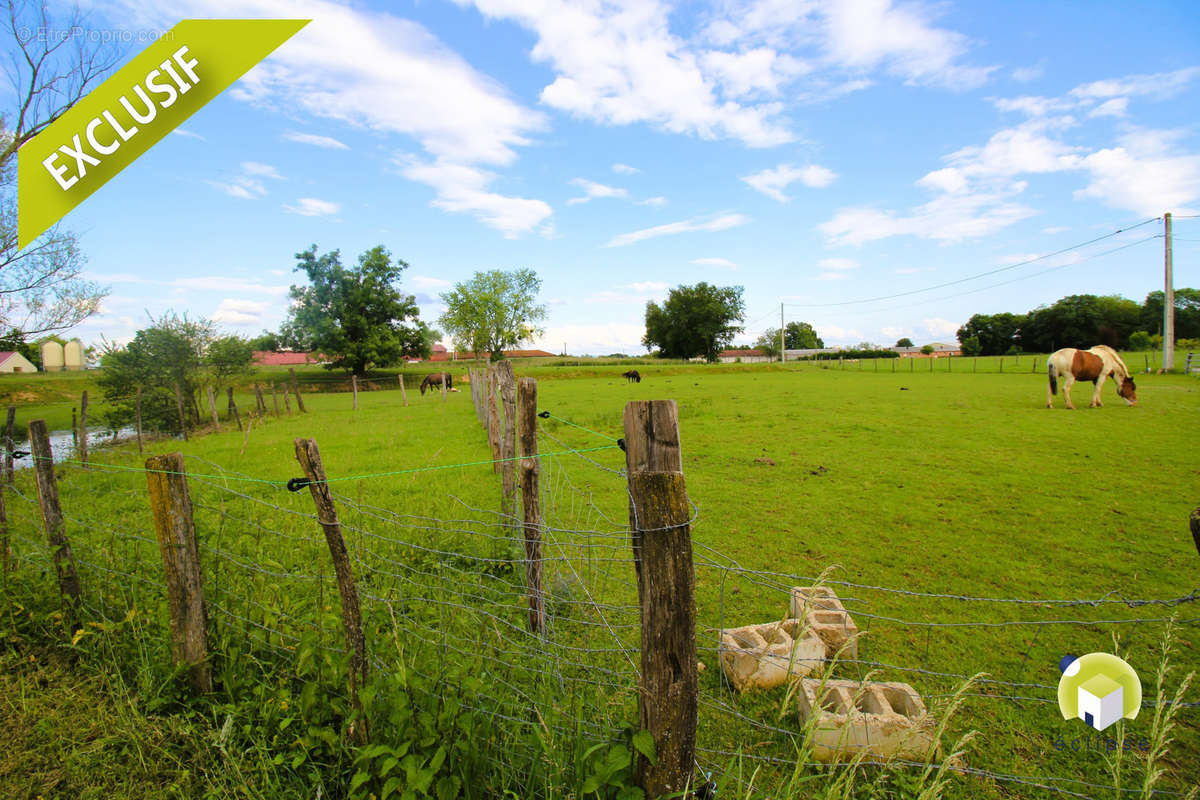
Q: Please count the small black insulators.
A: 4